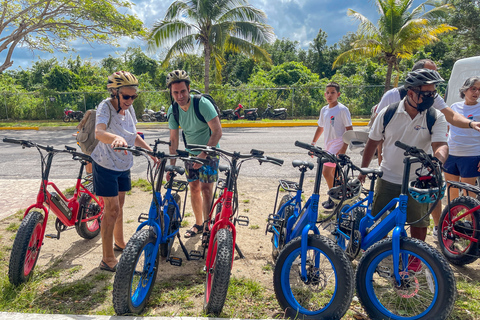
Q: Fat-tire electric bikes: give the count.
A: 6